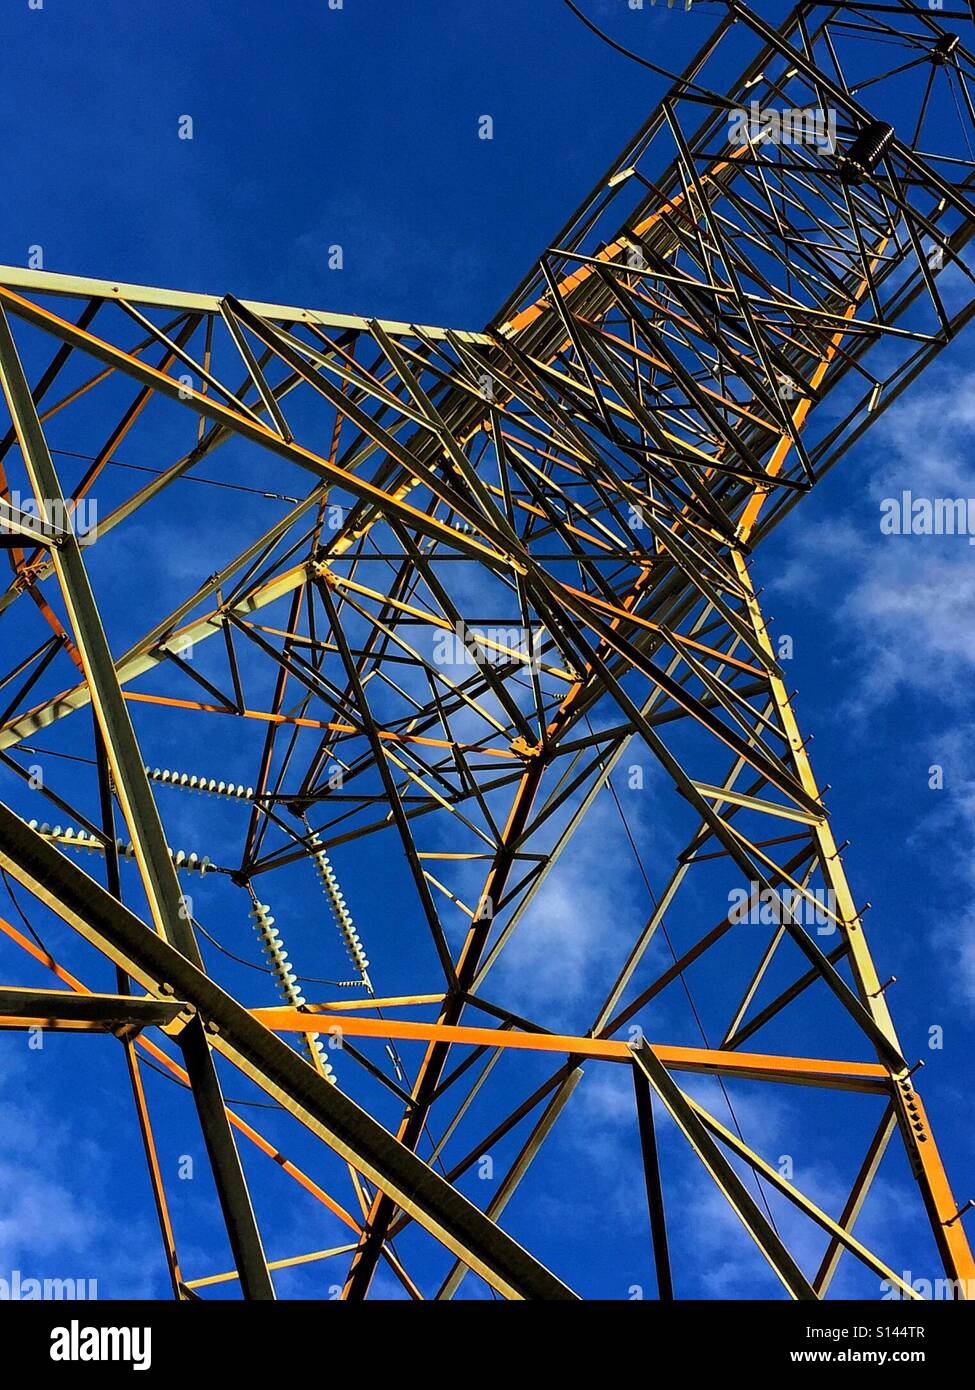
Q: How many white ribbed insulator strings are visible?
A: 4